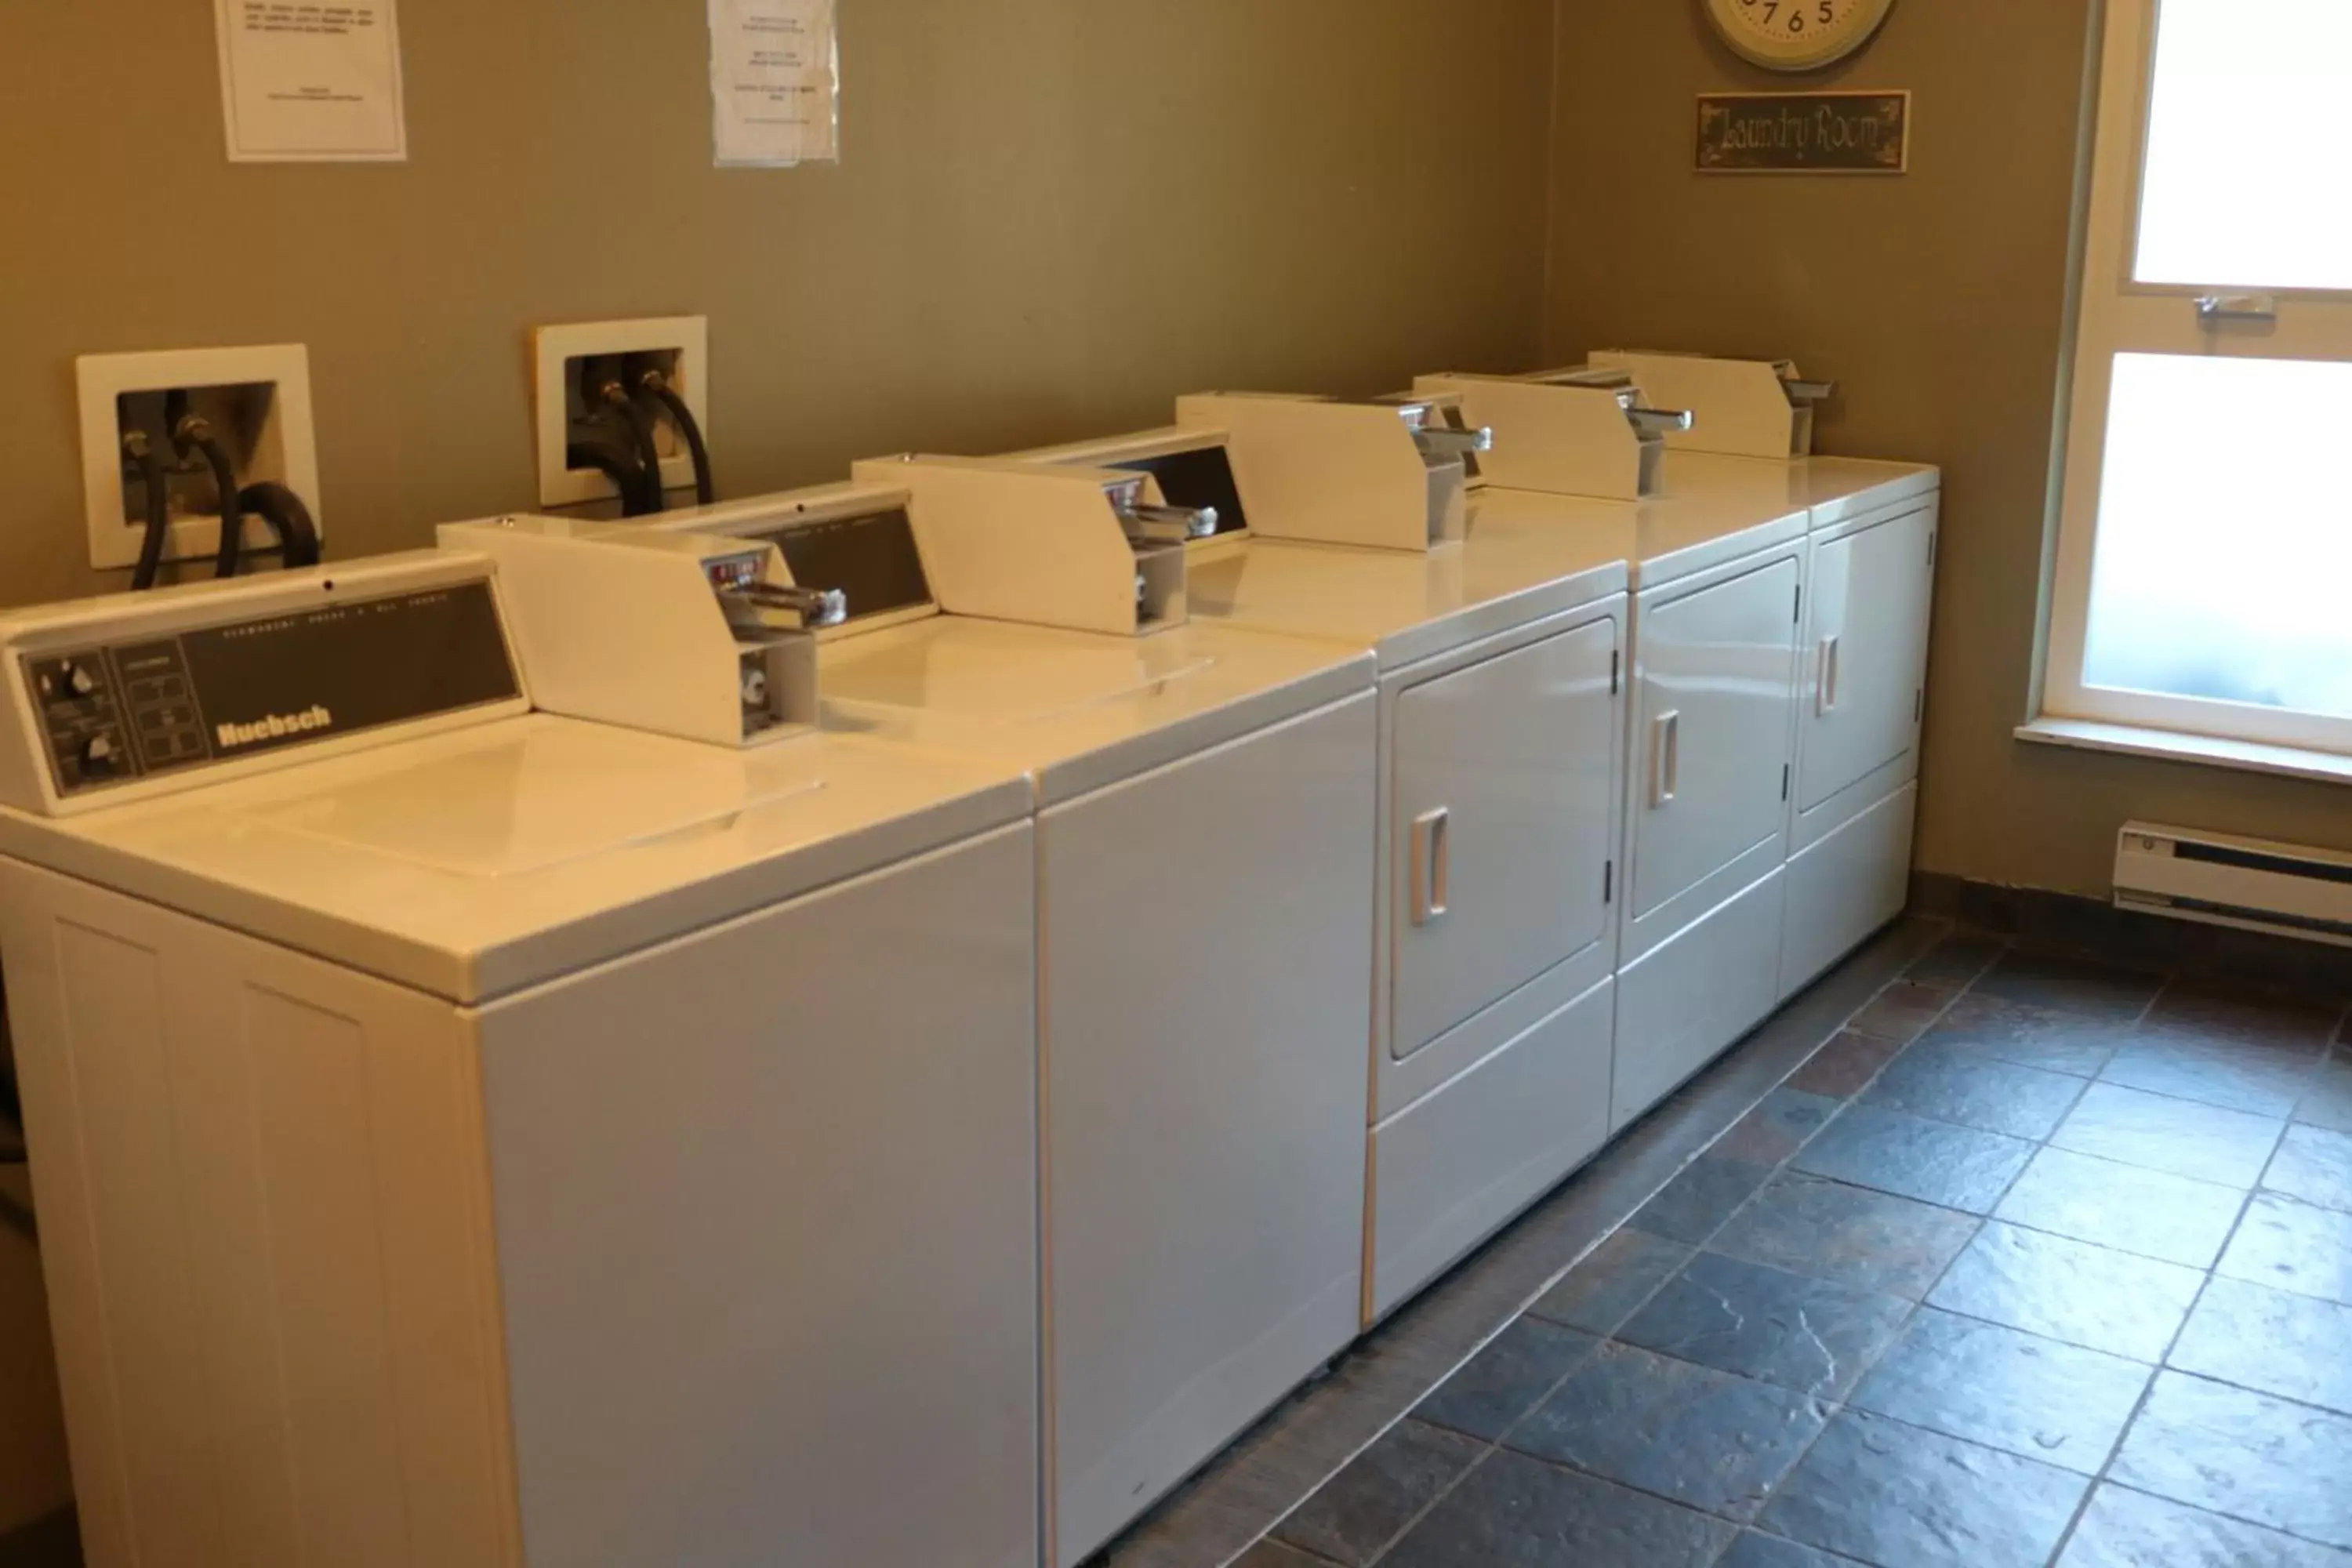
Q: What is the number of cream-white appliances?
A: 5